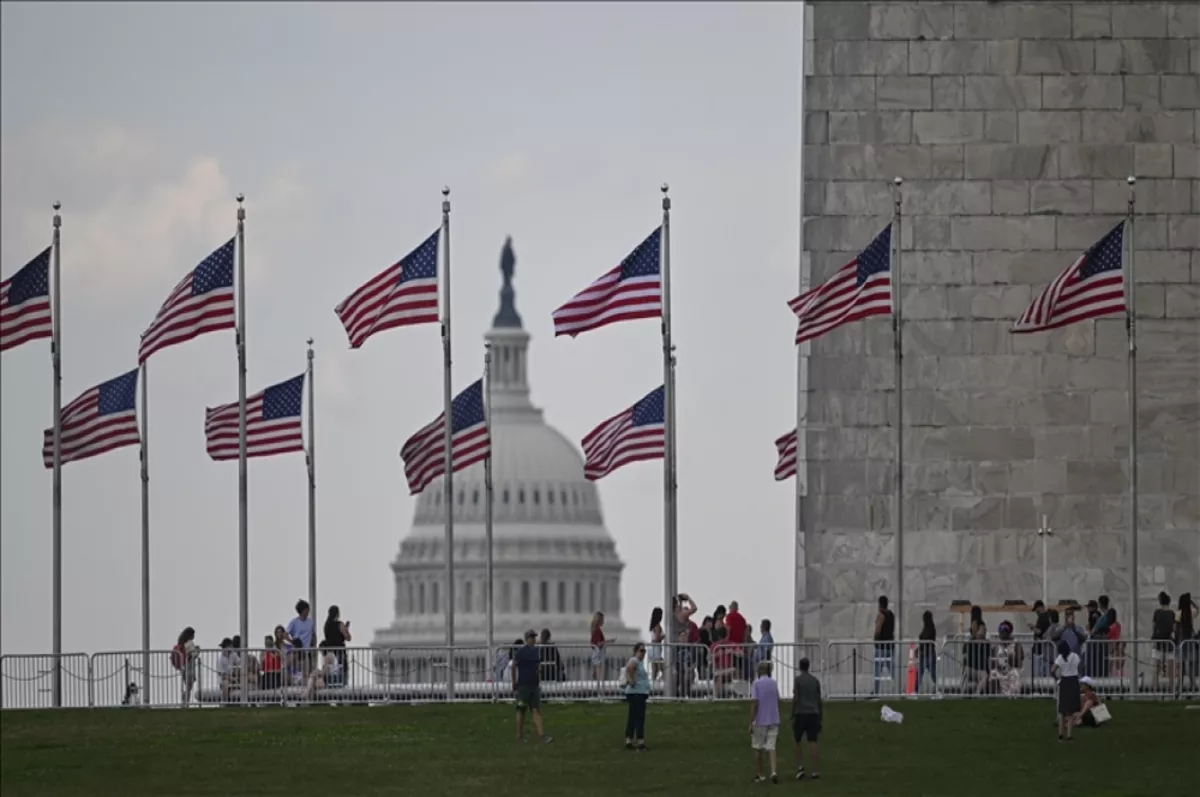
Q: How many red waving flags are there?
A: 11